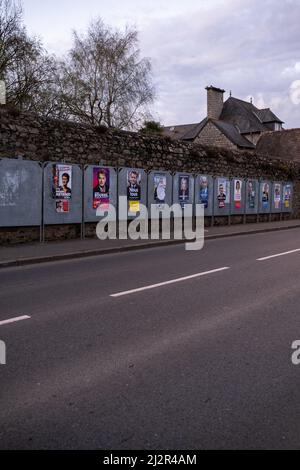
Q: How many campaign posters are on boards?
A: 12